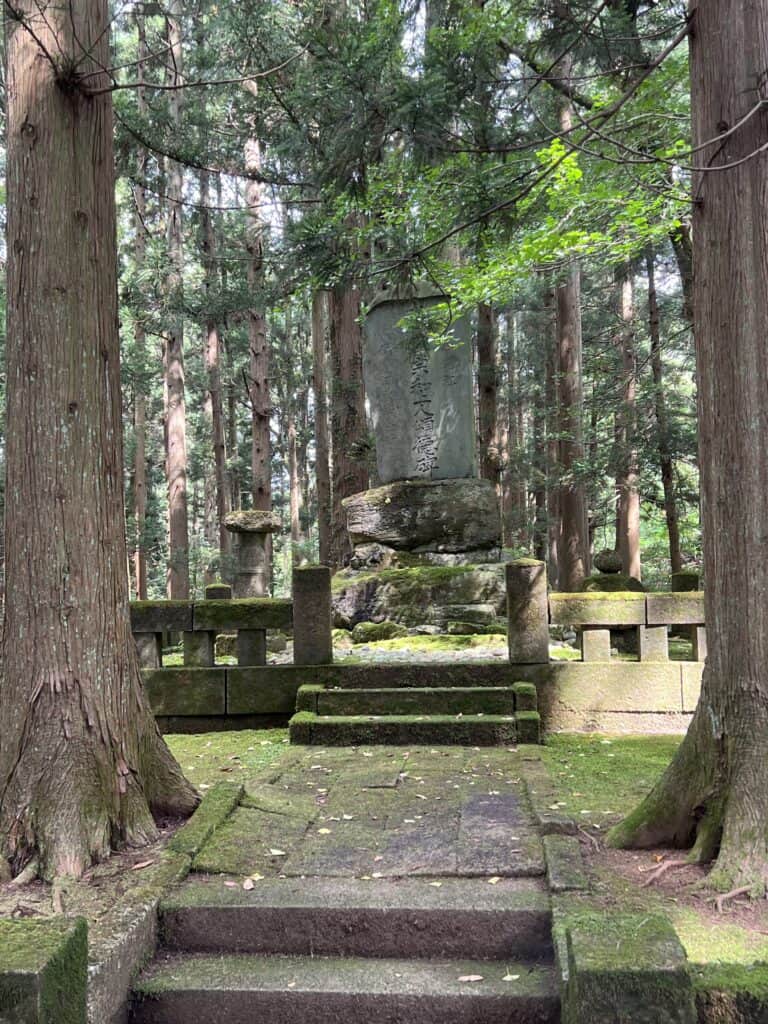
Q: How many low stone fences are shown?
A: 2